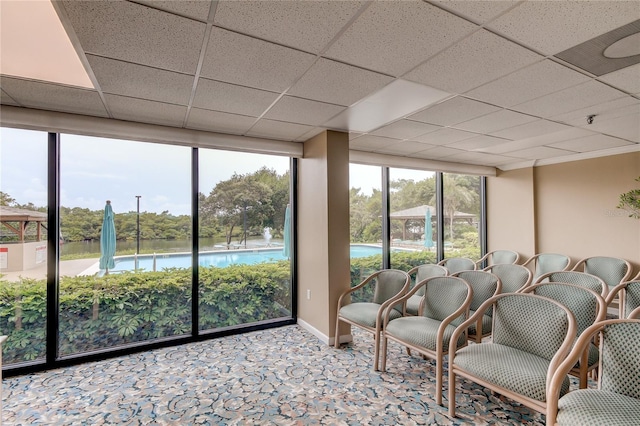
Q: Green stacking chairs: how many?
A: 14